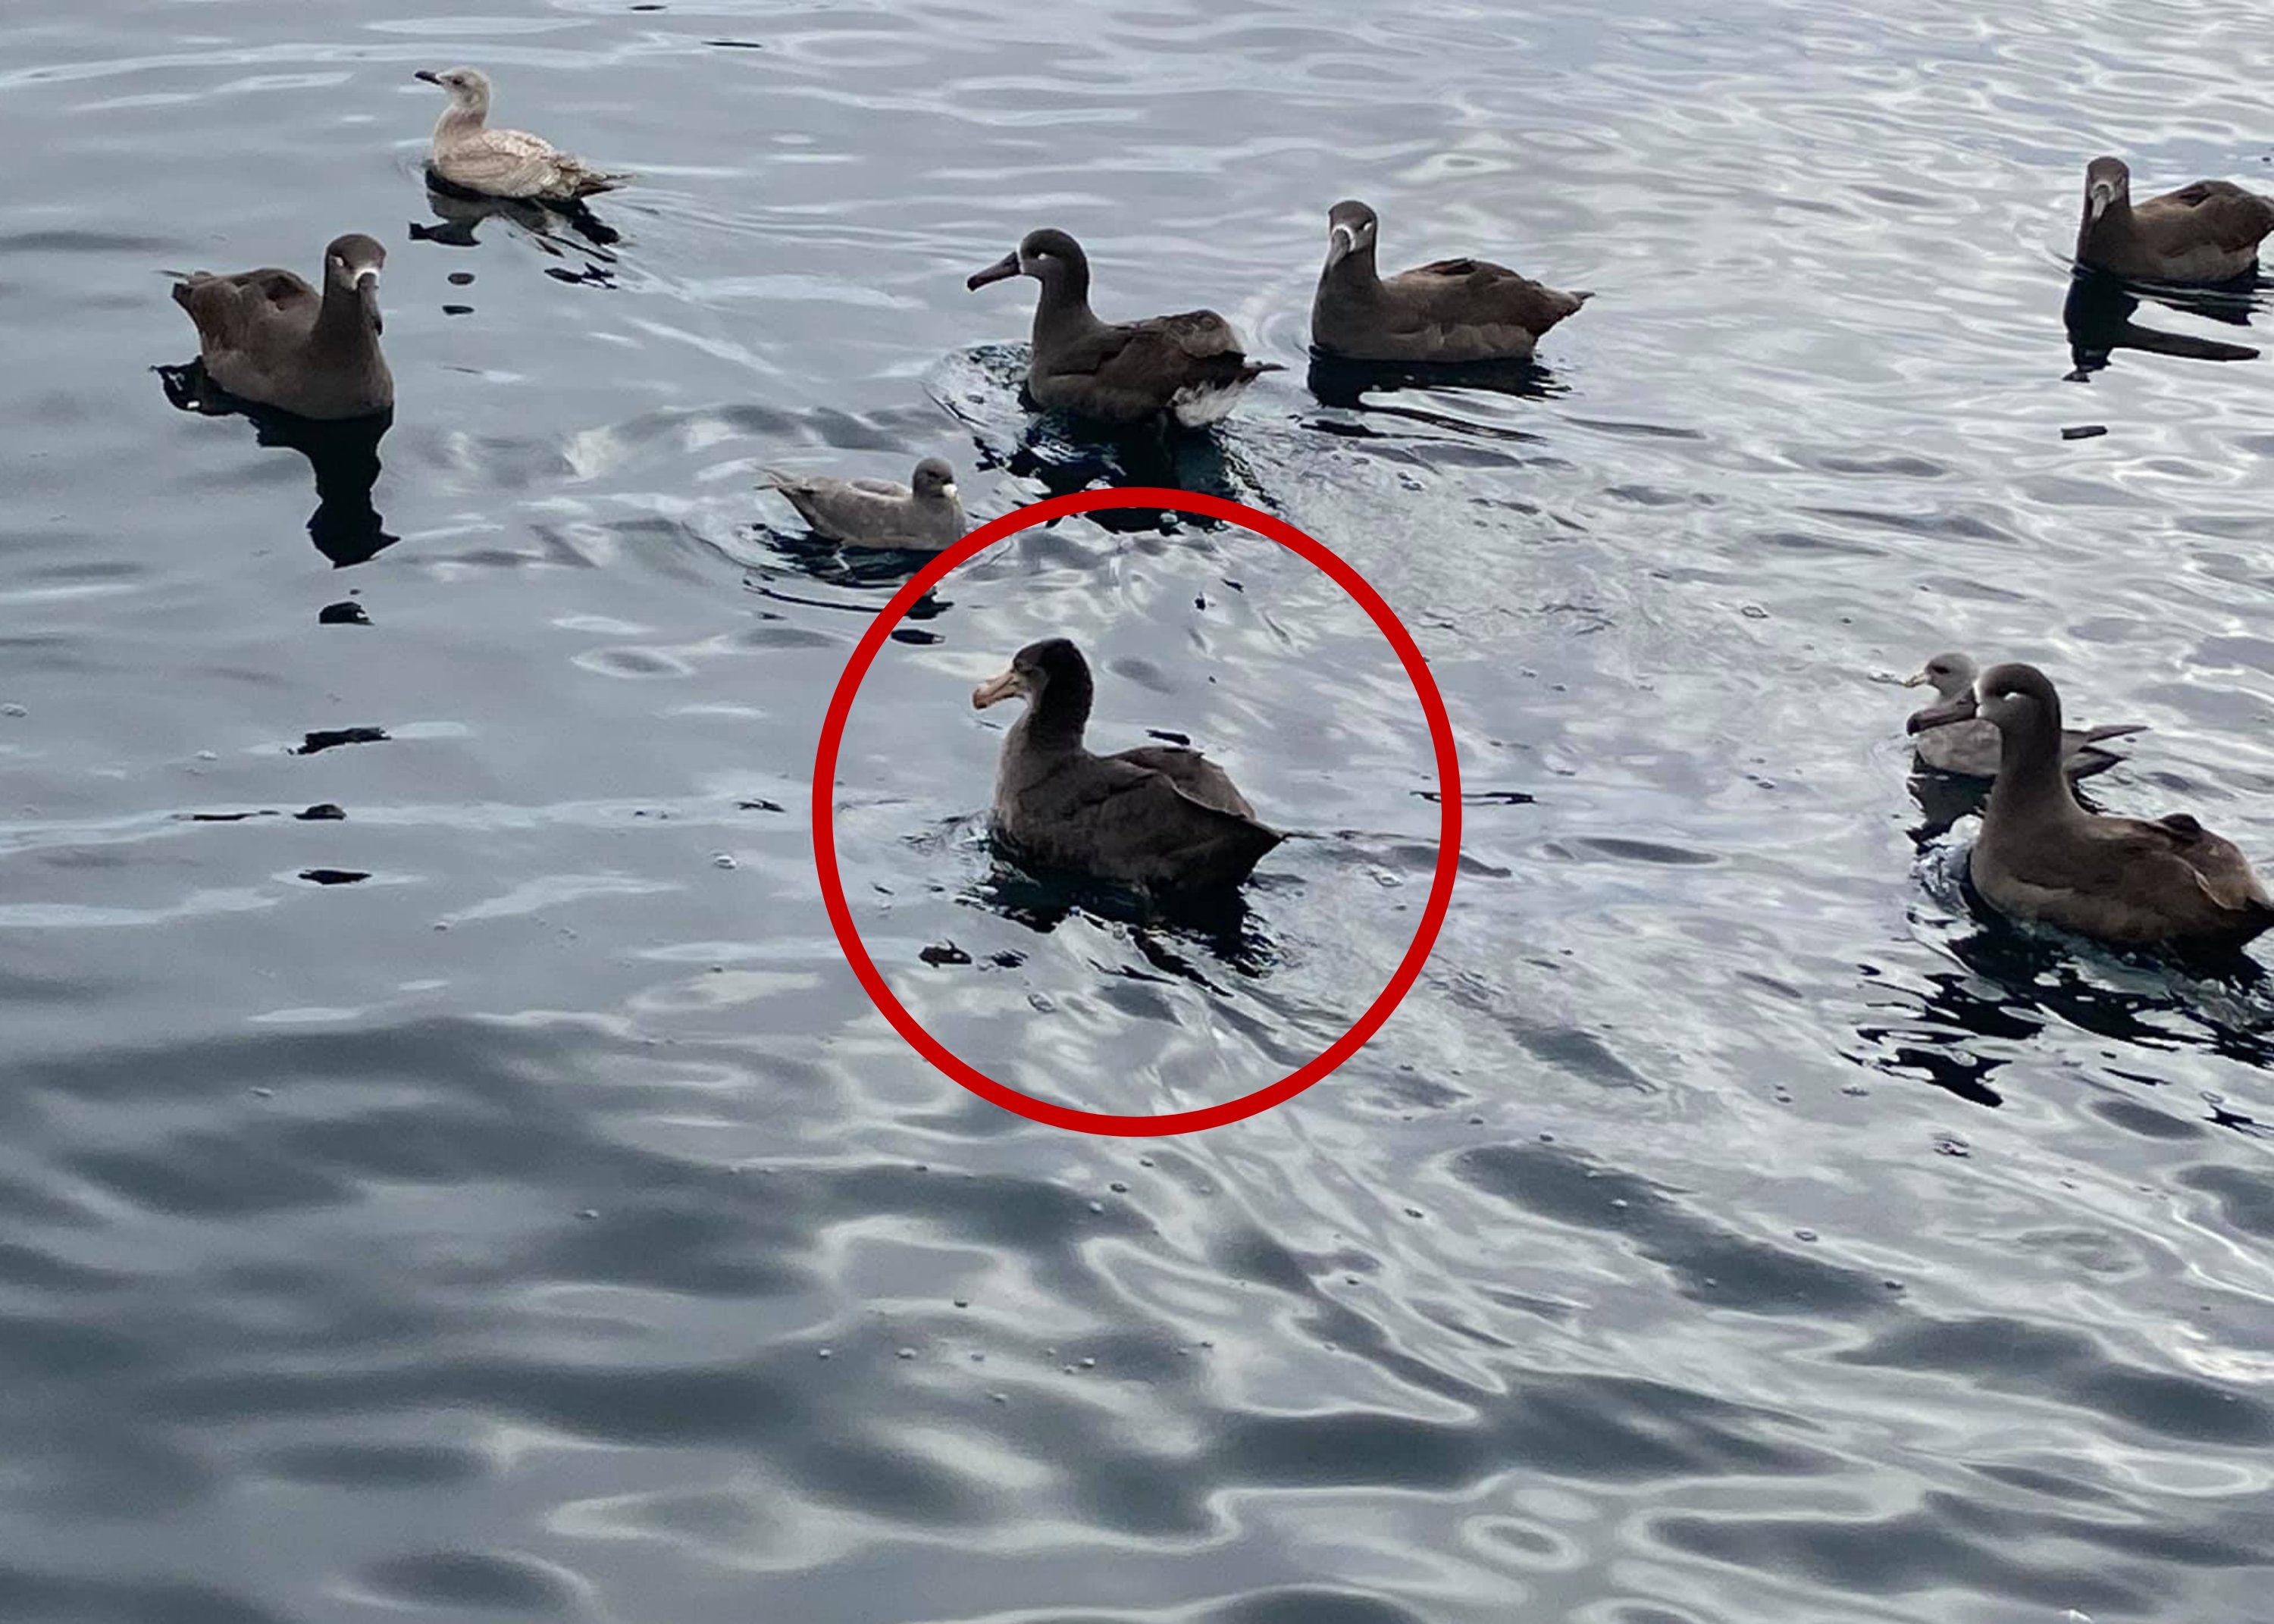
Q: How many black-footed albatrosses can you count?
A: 5